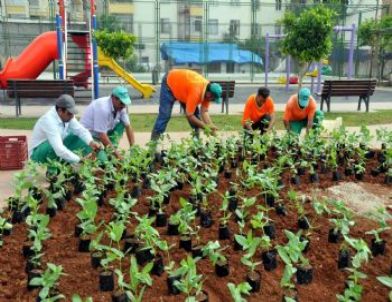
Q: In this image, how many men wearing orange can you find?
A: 3